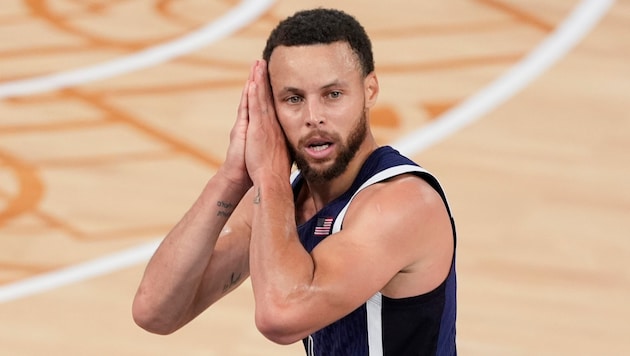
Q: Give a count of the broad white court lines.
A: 2